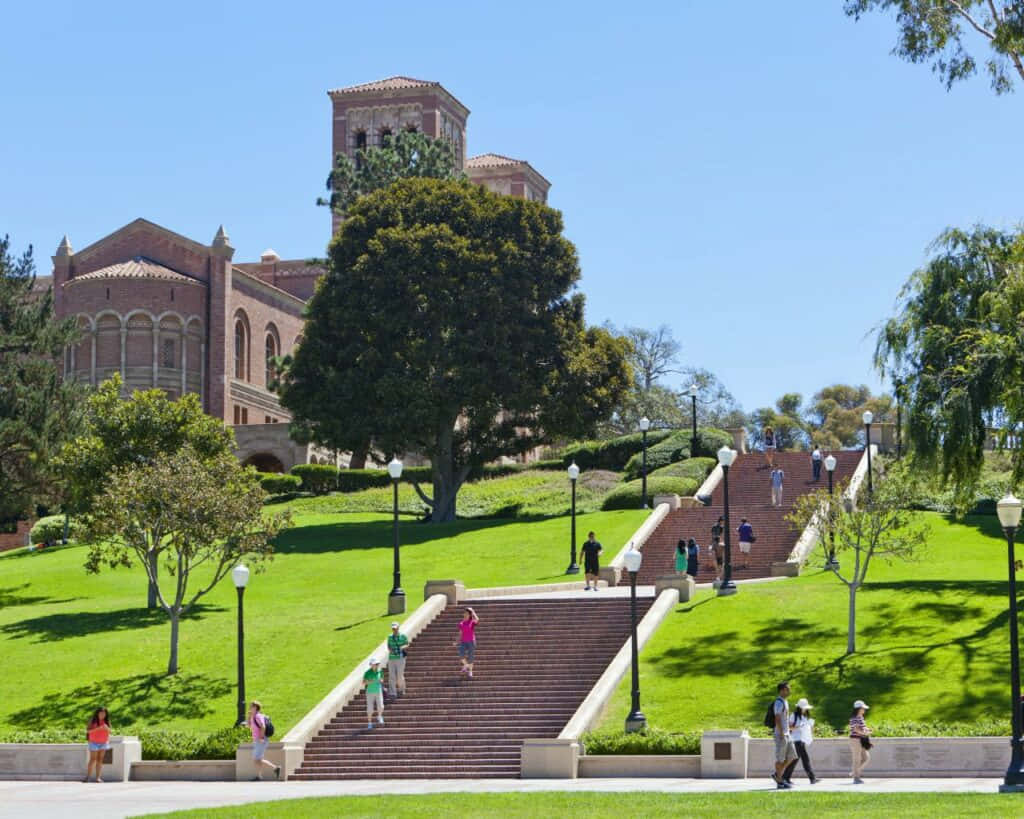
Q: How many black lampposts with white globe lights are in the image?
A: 10